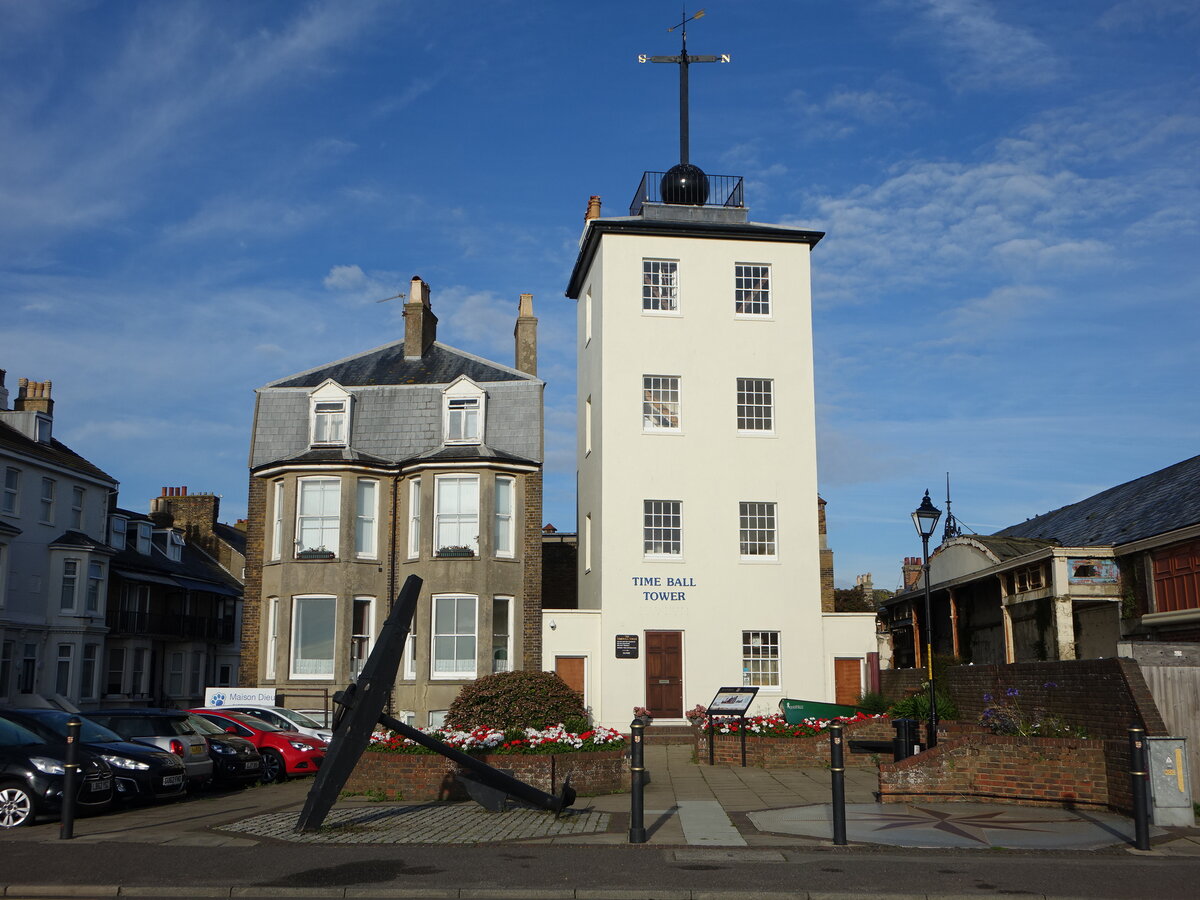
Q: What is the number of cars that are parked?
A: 6